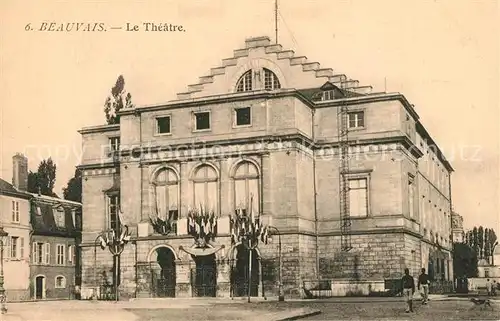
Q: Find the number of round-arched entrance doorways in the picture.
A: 3